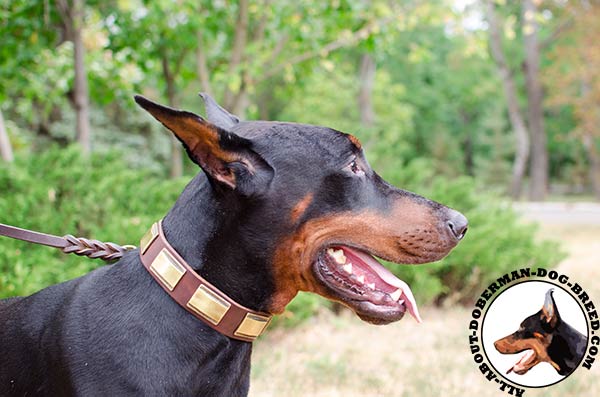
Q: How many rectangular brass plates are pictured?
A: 4